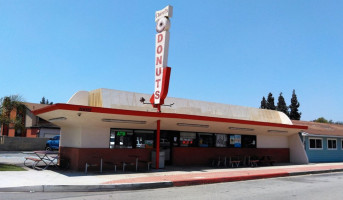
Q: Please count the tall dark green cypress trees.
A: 4